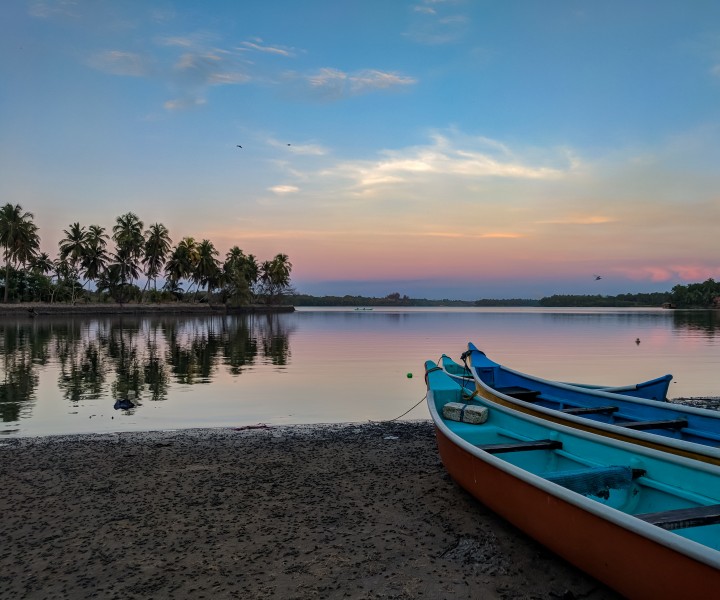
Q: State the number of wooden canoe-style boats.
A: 3